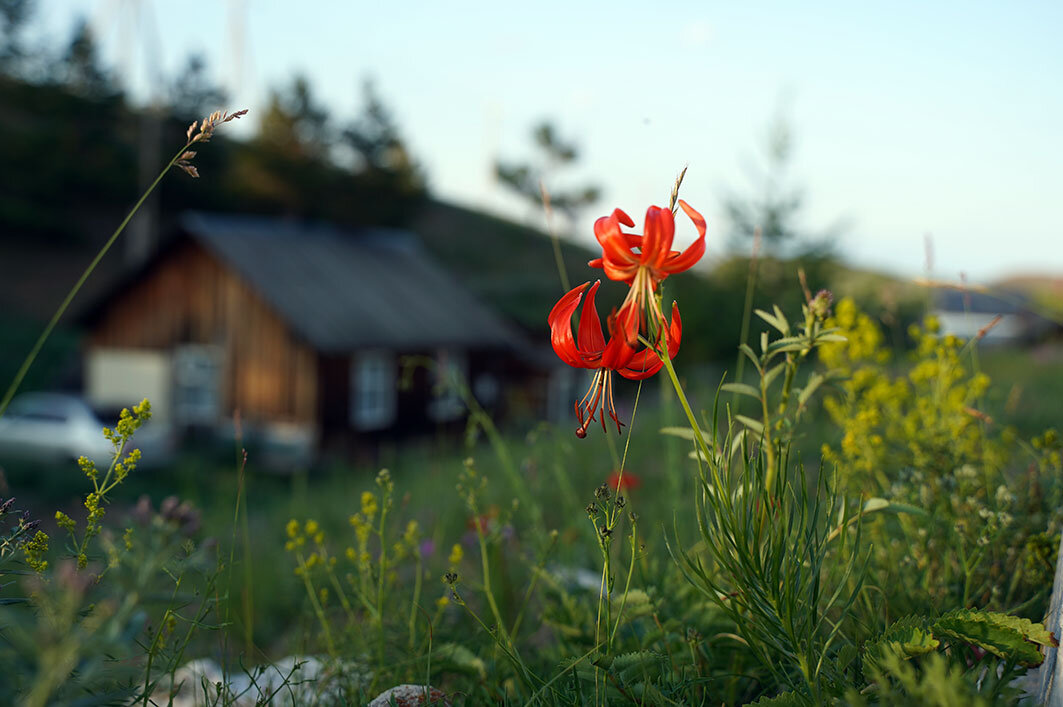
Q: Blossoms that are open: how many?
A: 2